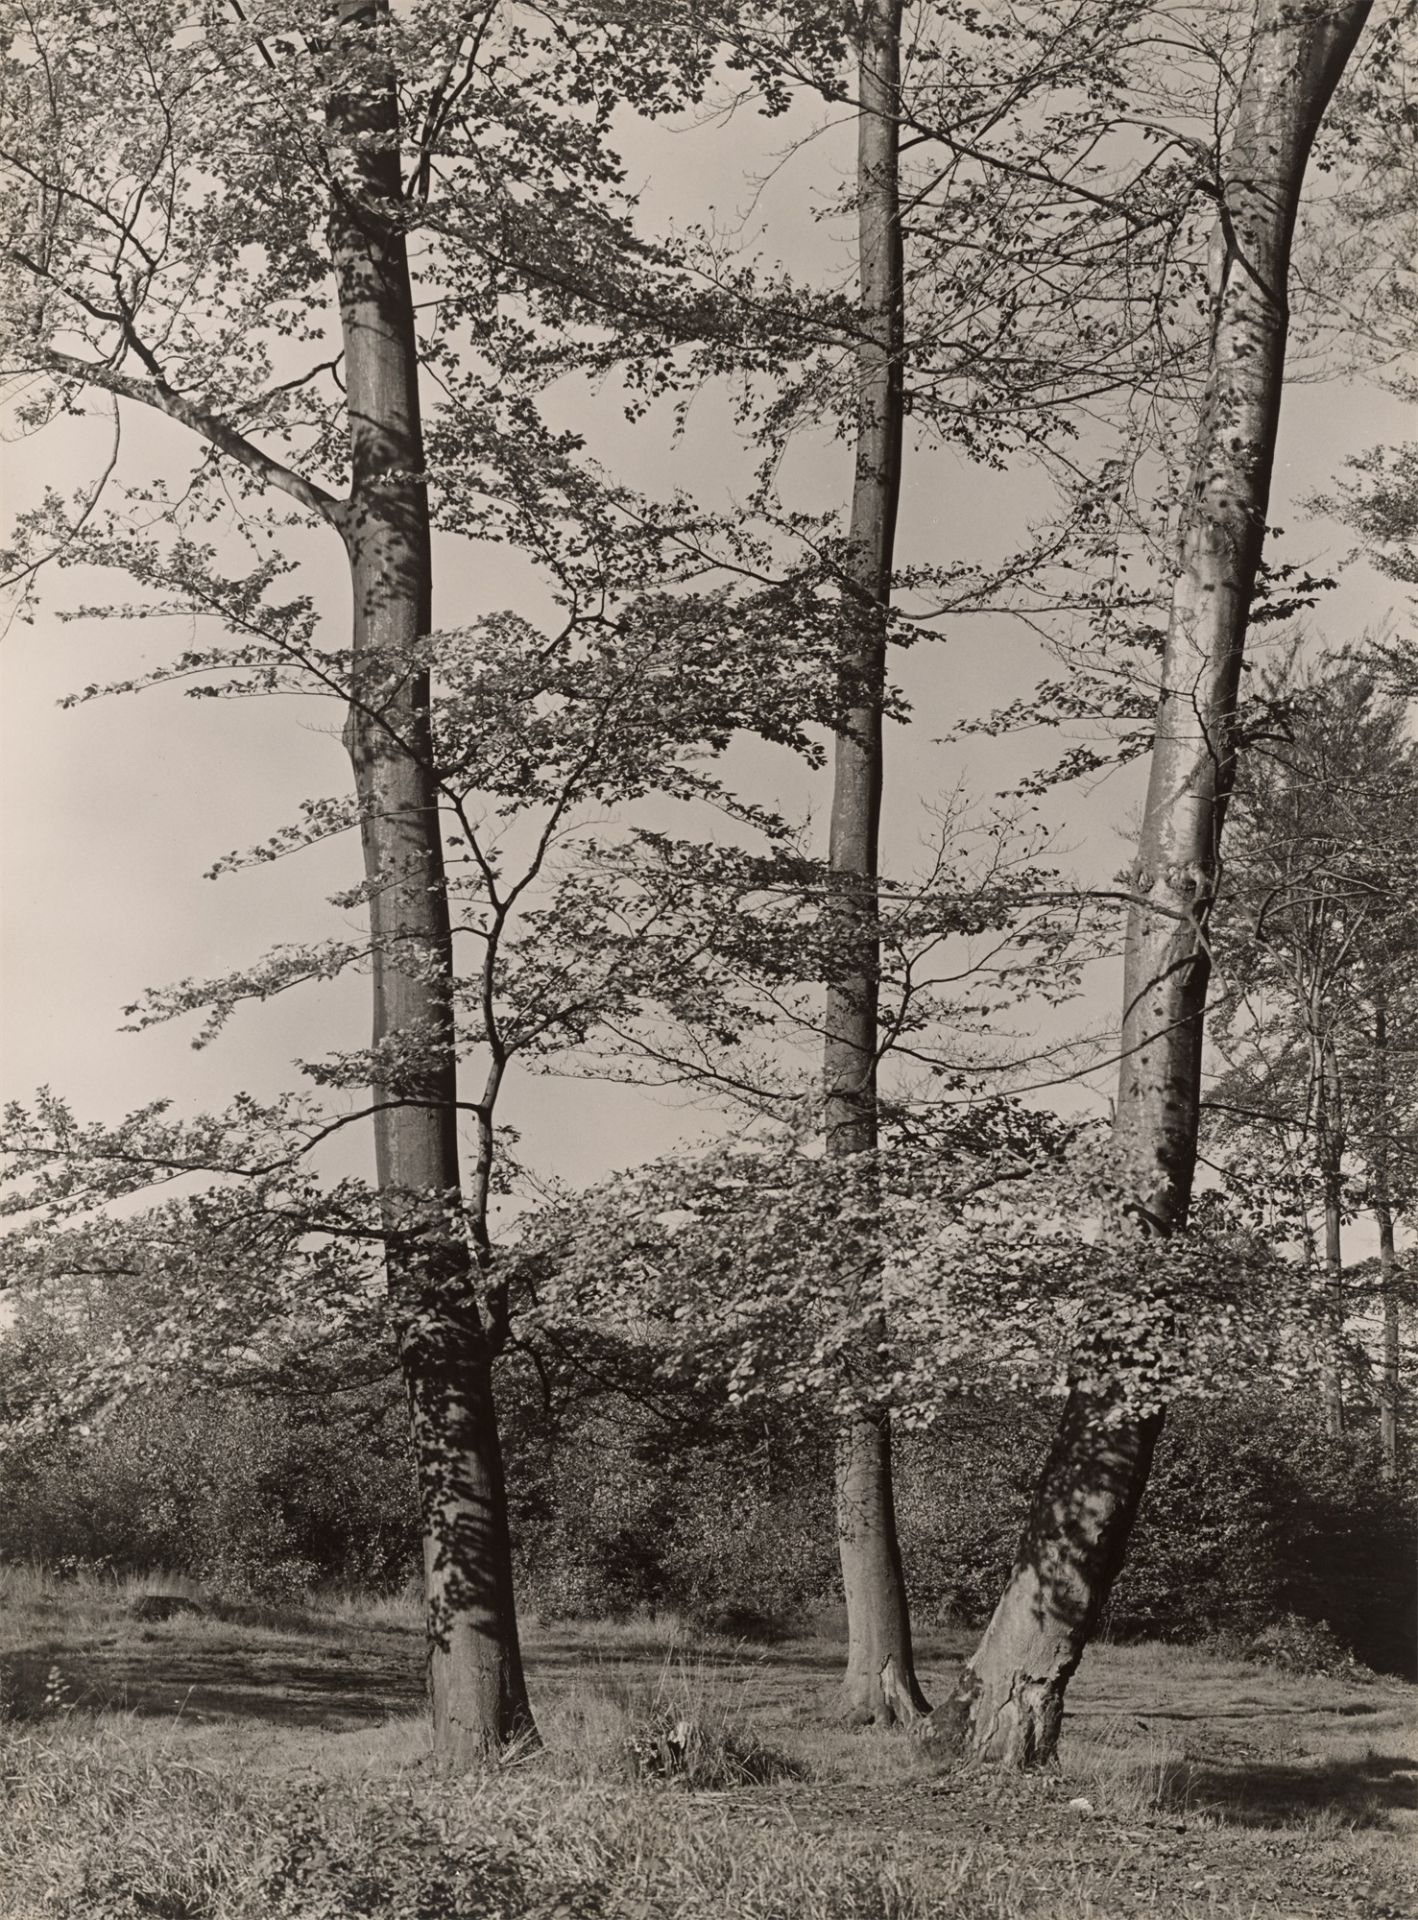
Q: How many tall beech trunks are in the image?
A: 3